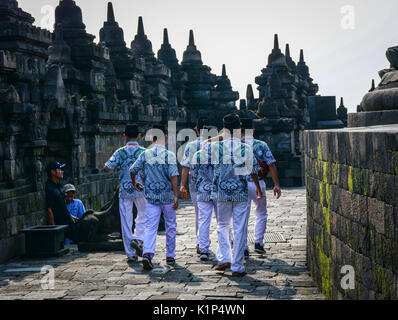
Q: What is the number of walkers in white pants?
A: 6